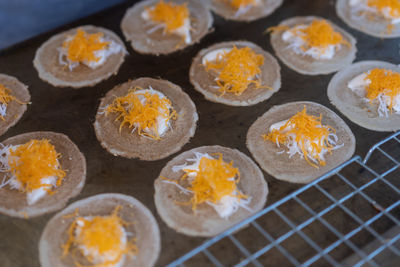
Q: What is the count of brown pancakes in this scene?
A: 13